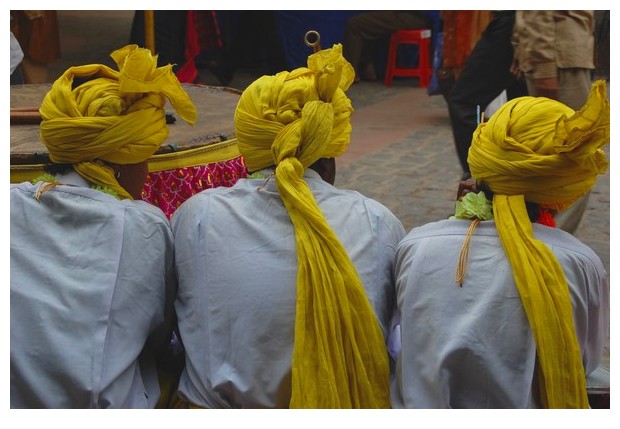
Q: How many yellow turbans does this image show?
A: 3